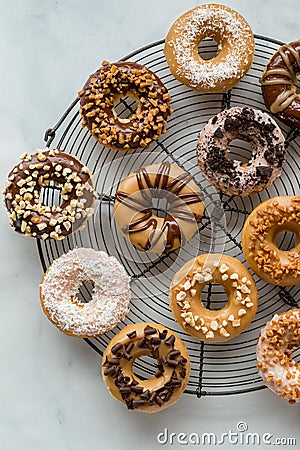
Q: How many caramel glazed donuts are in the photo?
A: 5